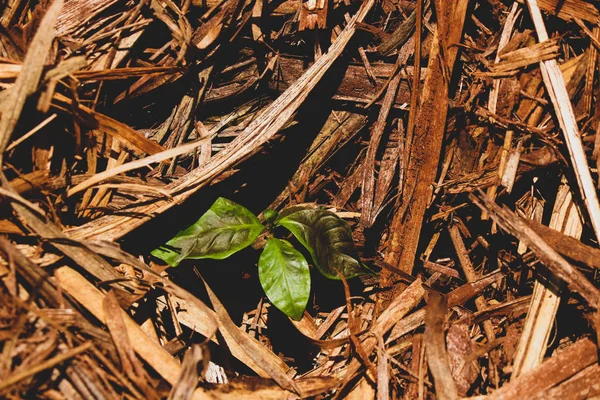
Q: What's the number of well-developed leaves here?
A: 3